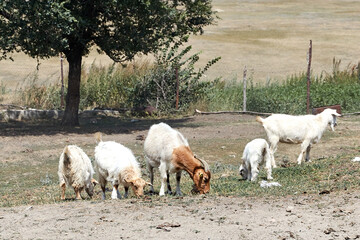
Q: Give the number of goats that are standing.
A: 5